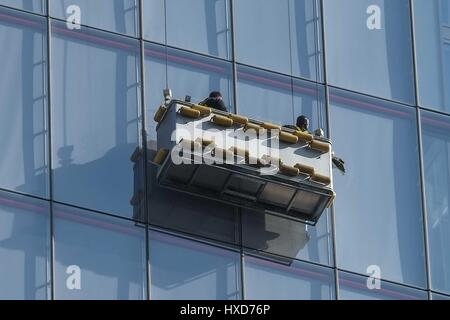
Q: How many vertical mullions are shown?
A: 5